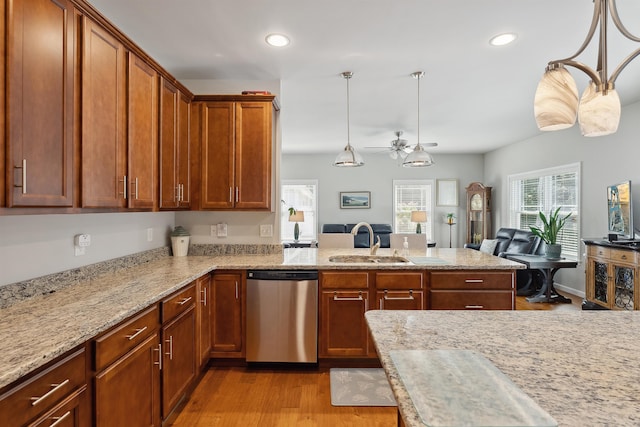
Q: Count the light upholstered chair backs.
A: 2